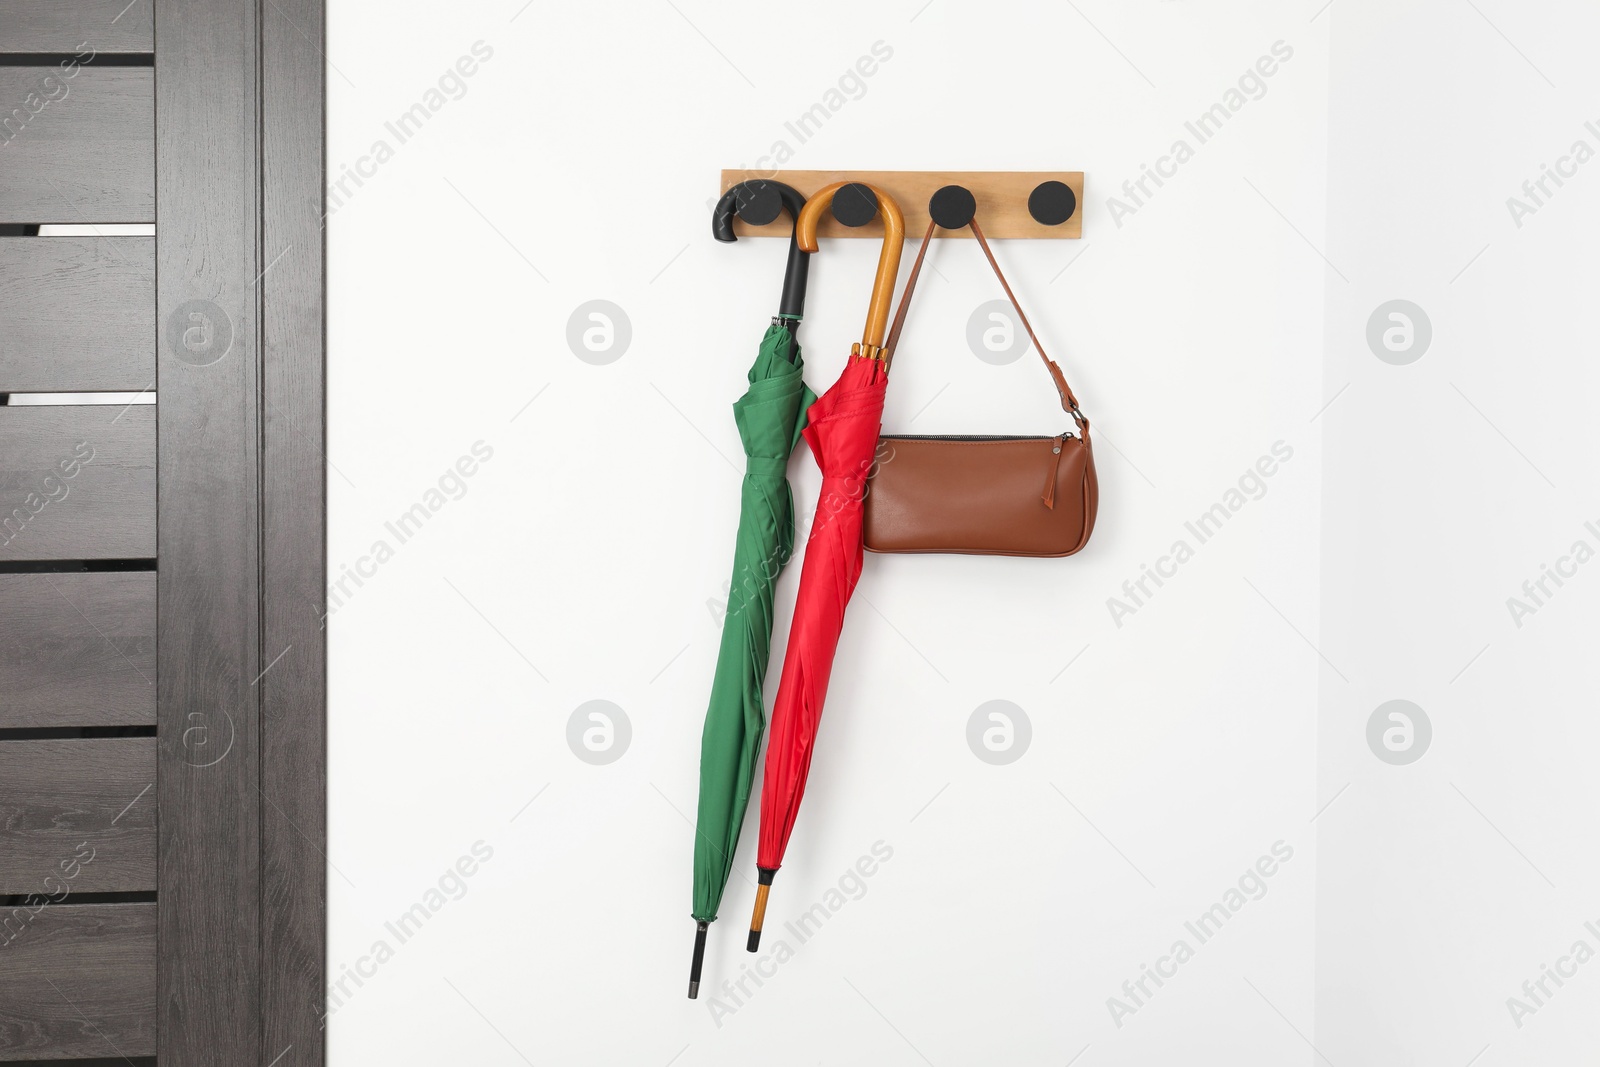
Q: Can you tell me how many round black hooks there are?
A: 4